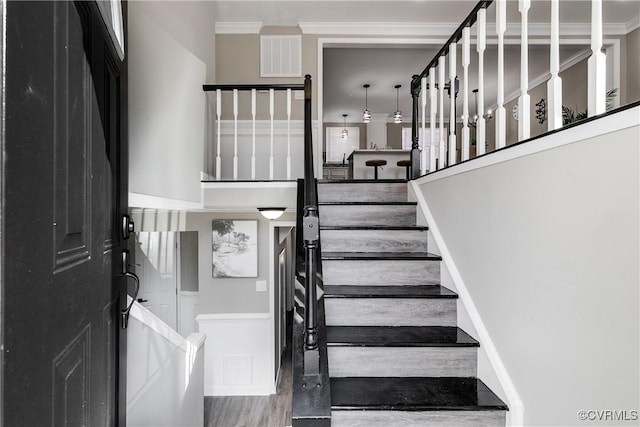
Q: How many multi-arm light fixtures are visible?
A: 1